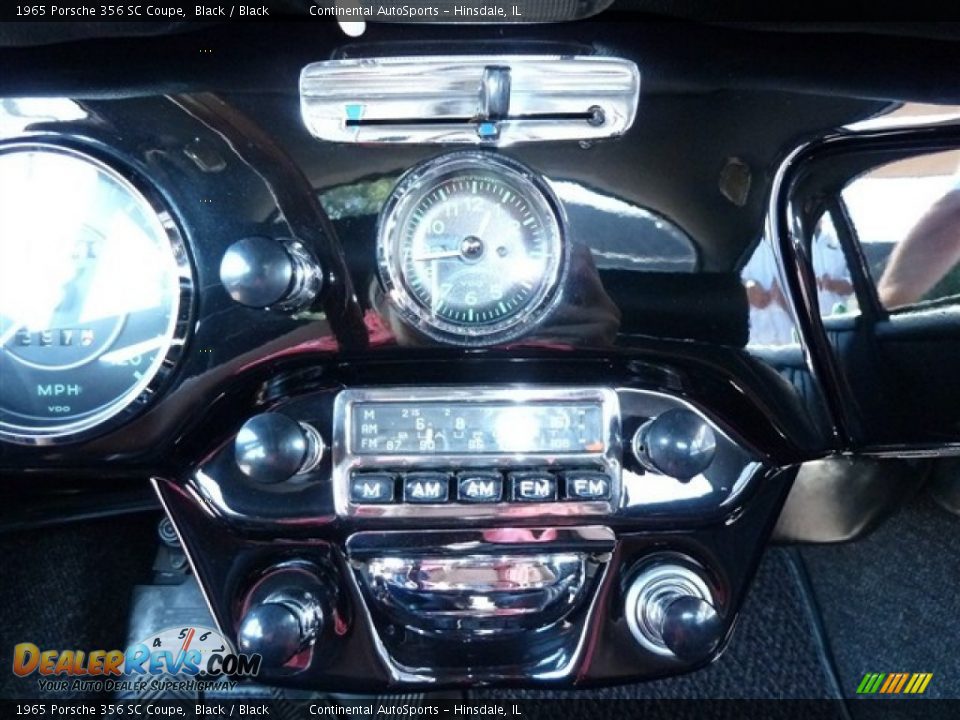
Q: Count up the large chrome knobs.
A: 5